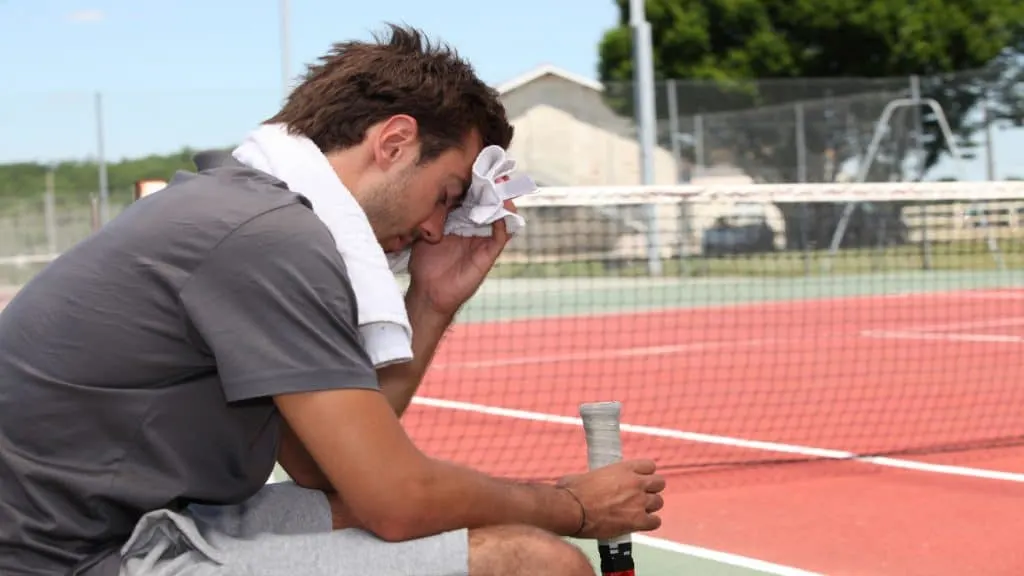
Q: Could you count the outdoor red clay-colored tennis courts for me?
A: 1